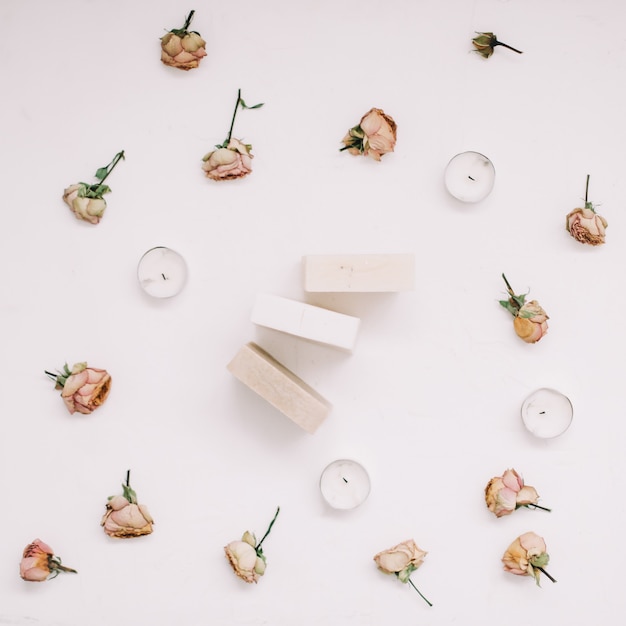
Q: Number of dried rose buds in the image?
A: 14